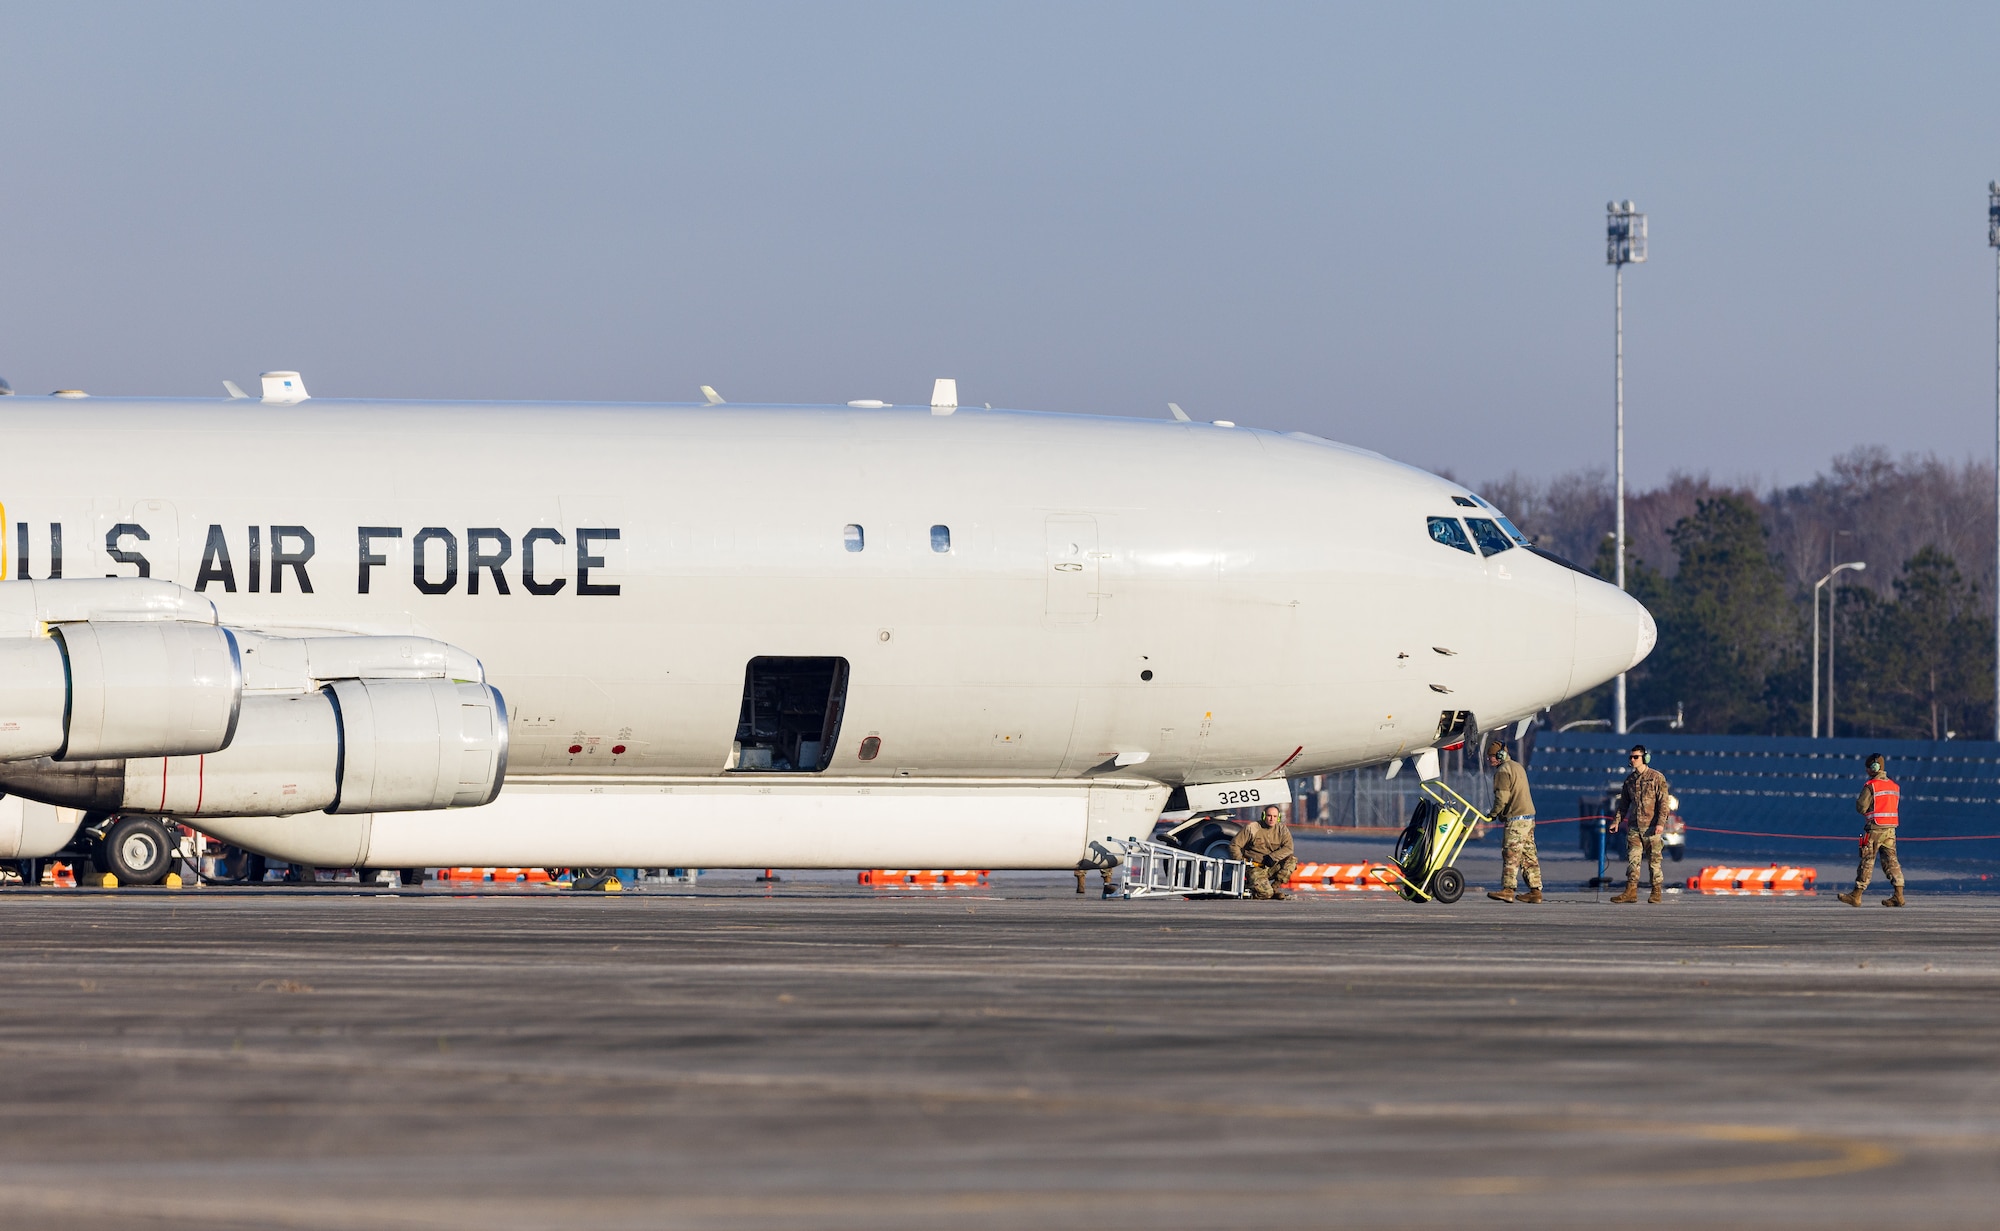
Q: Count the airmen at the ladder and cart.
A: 2